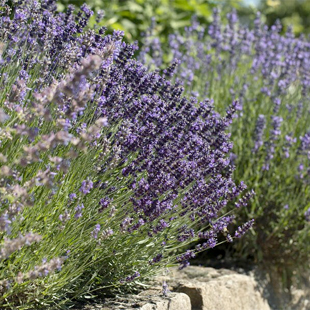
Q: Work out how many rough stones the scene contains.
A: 2